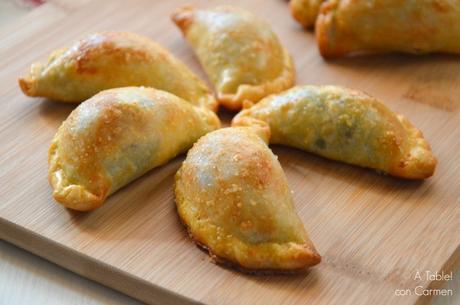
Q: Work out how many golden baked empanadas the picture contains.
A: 7